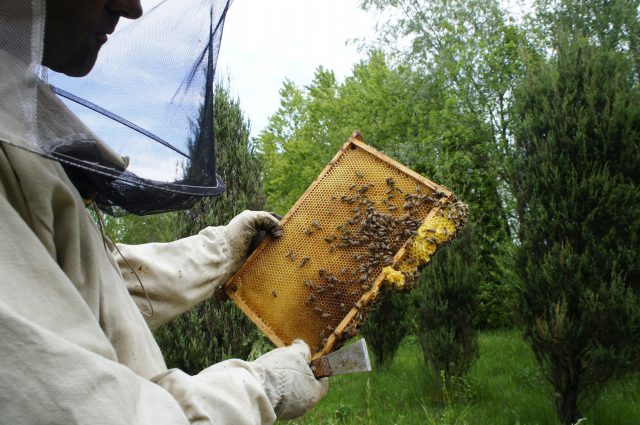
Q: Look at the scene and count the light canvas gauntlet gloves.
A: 2